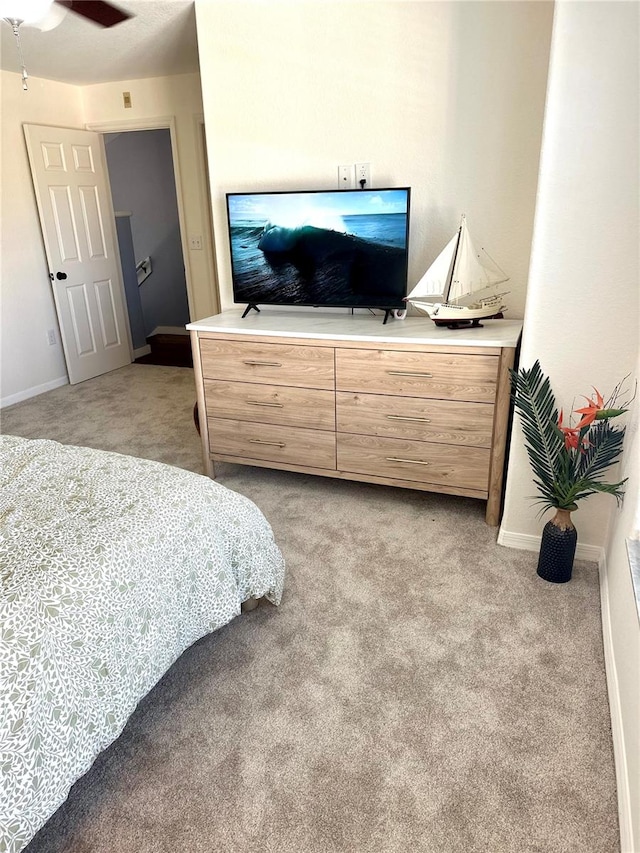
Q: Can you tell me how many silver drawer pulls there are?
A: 6